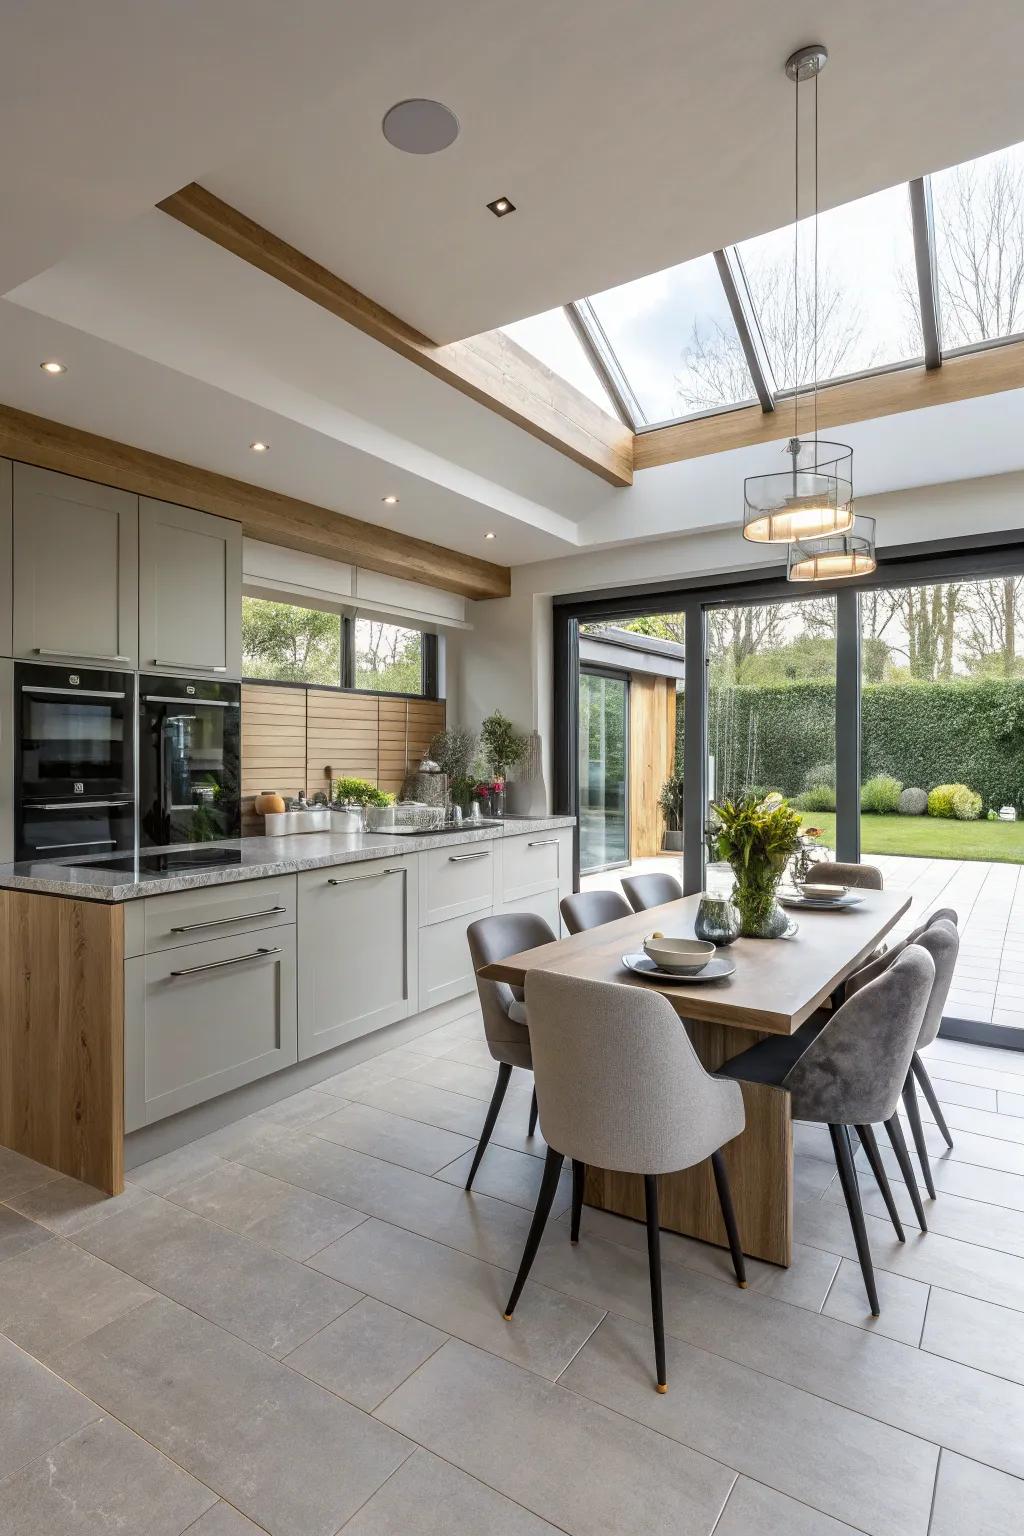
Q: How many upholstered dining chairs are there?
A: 8